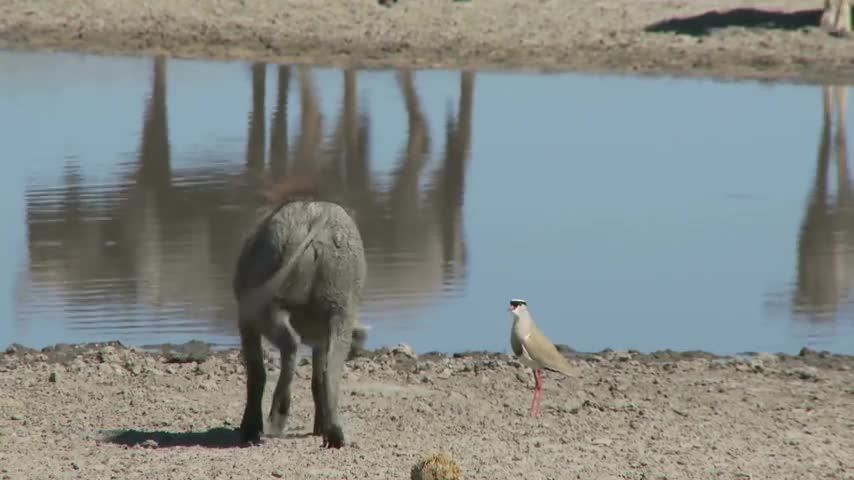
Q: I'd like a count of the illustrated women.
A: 0